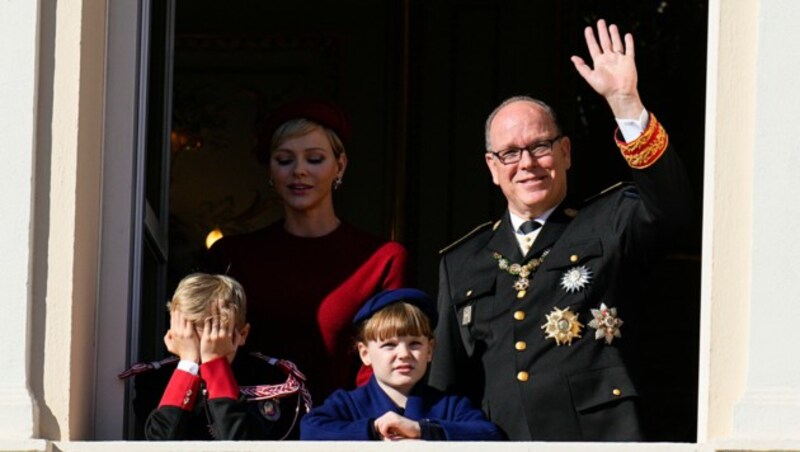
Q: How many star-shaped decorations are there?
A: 3